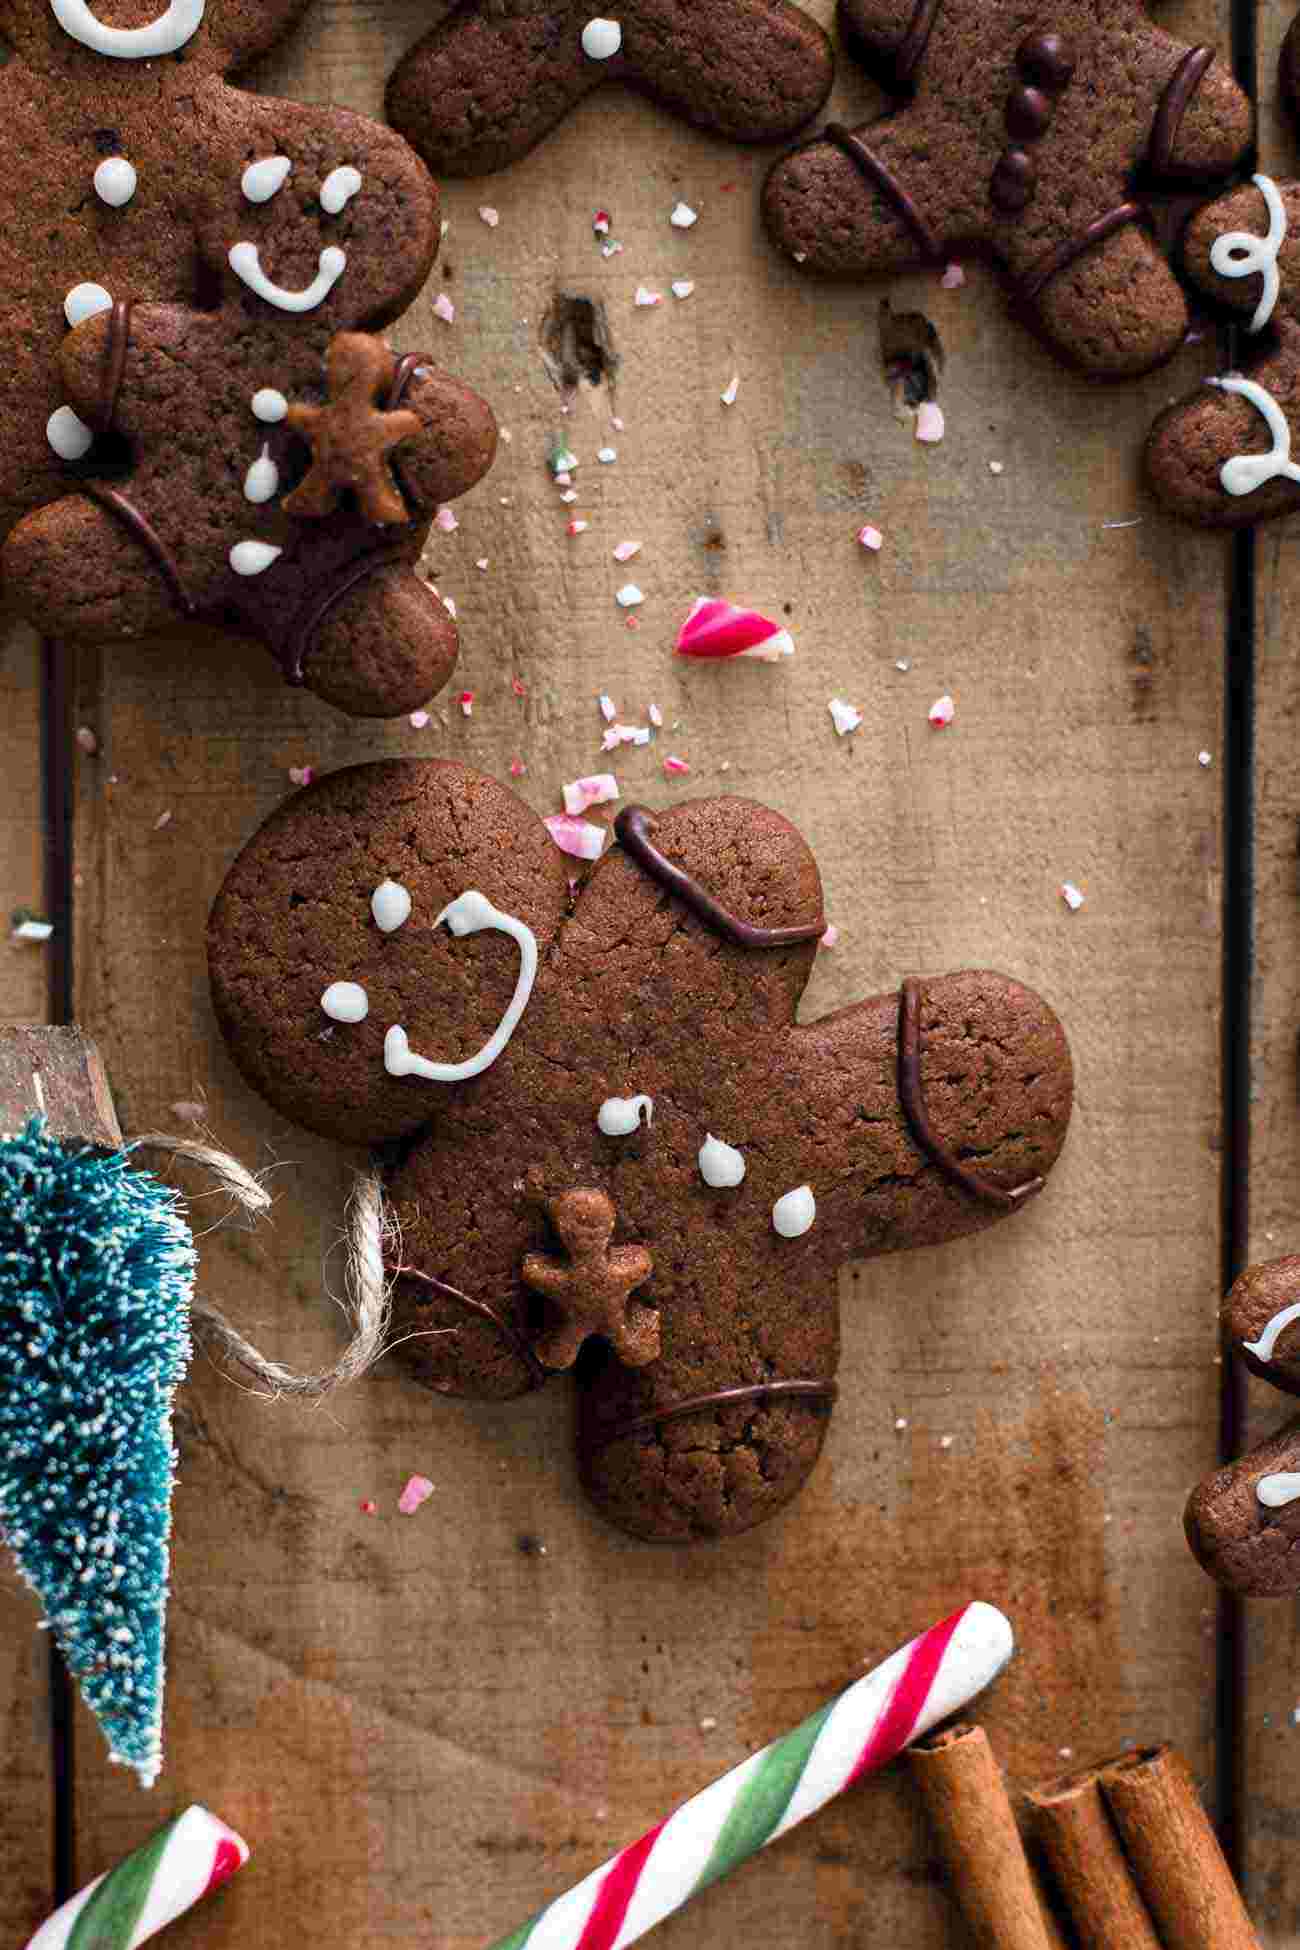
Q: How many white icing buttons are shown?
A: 10